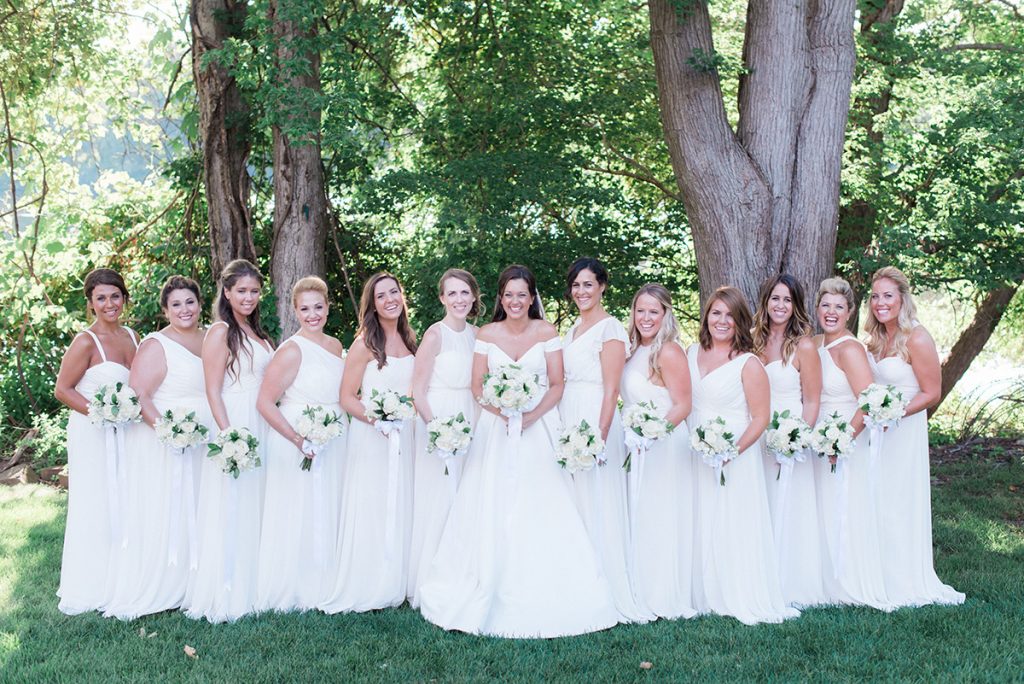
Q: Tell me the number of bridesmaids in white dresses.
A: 12